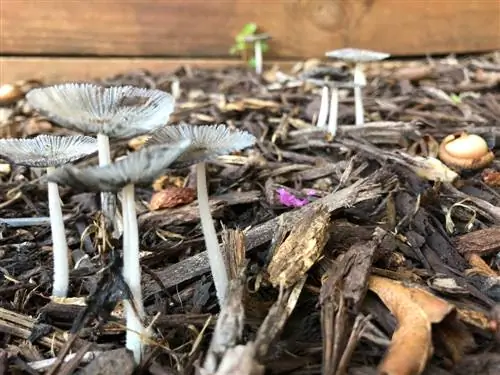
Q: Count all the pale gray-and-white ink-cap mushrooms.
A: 8